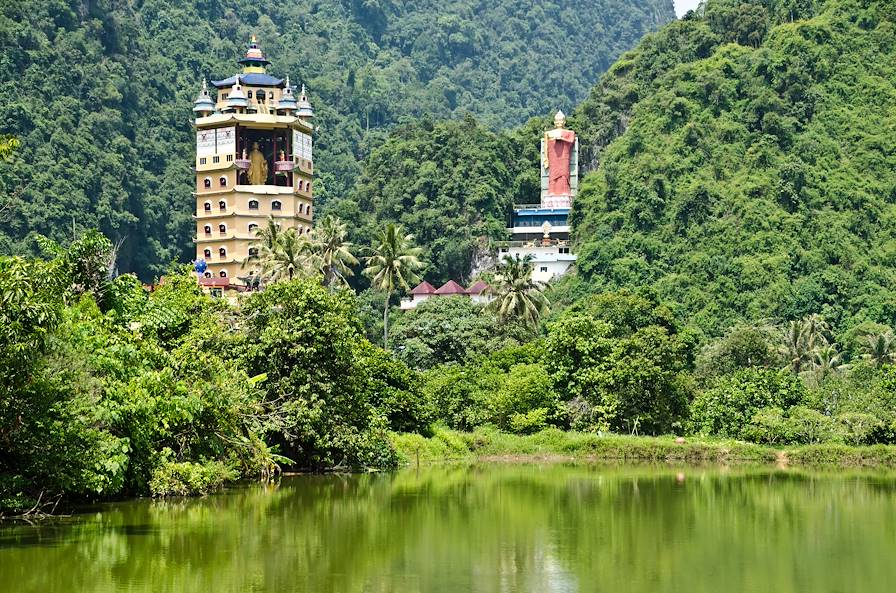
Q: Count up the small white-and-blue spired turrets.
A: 4